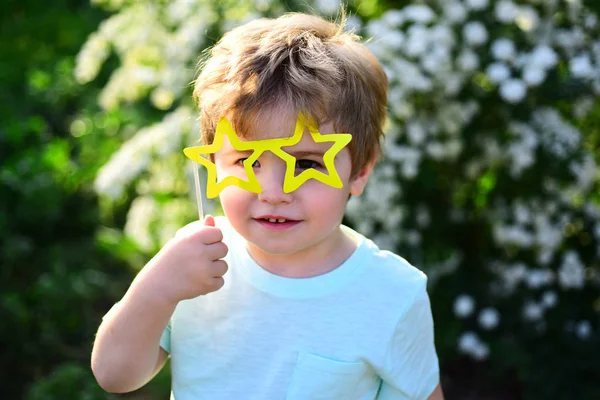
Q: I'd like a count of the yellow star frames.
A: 2